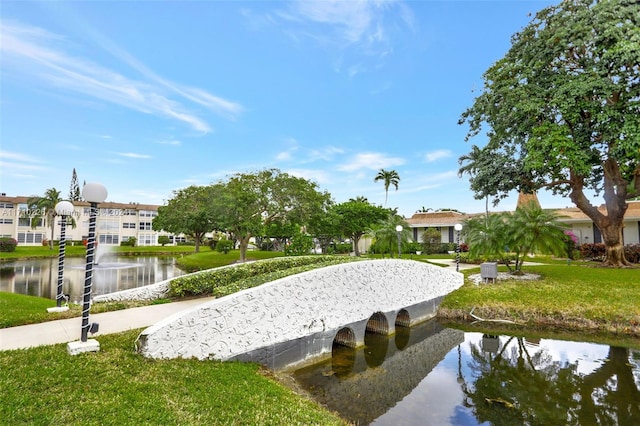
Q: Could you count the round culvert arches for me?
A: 3